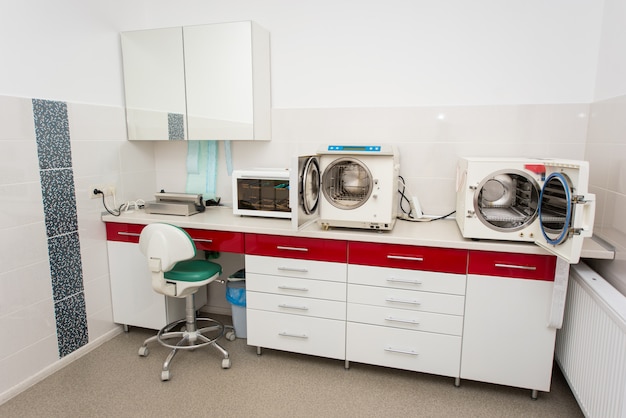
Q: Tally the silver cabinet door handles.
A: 13